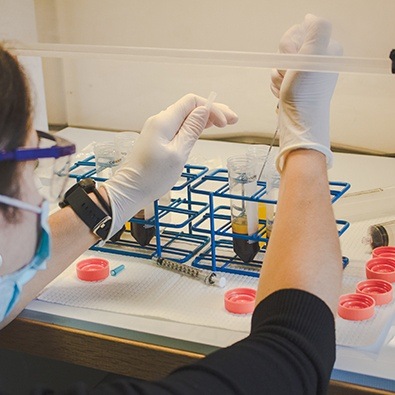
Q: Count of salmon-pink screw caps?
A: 6